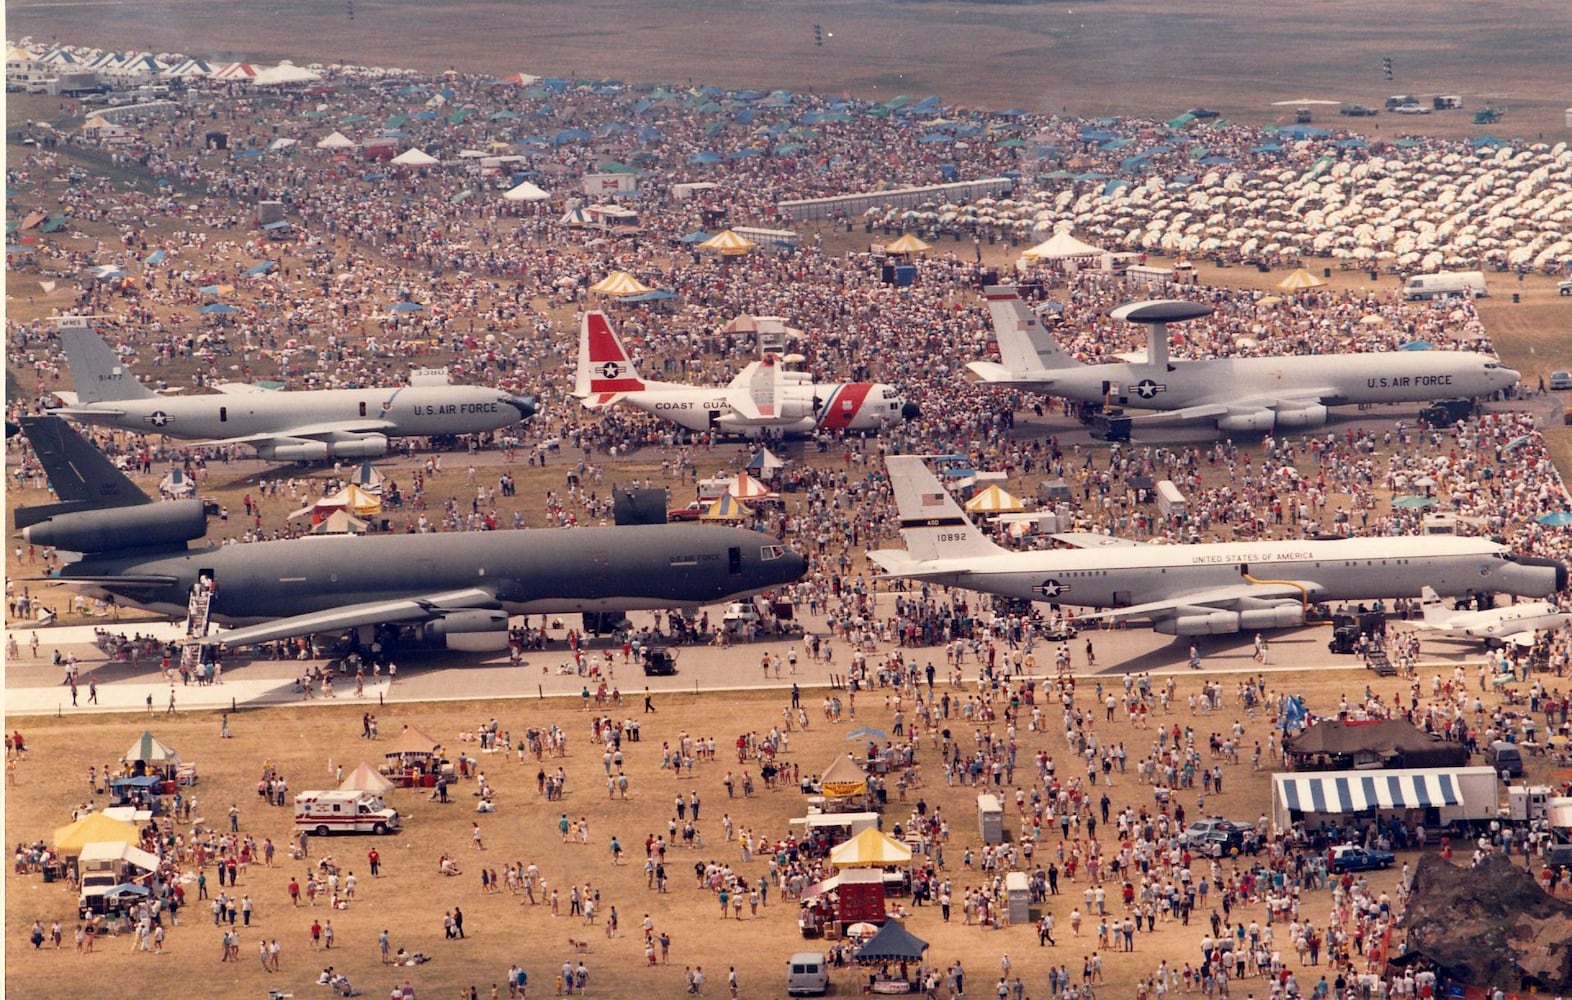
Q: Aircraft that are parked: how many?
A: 6